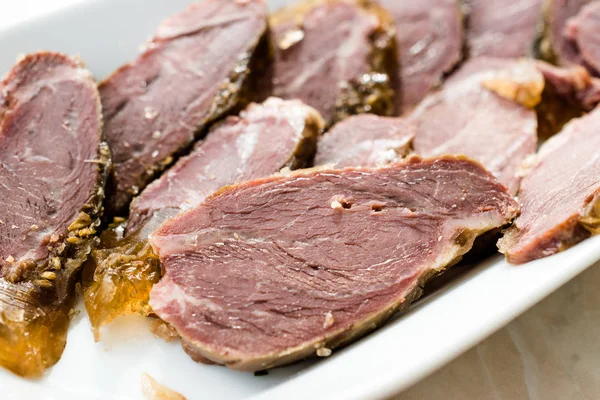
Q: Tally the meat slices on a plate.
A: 12